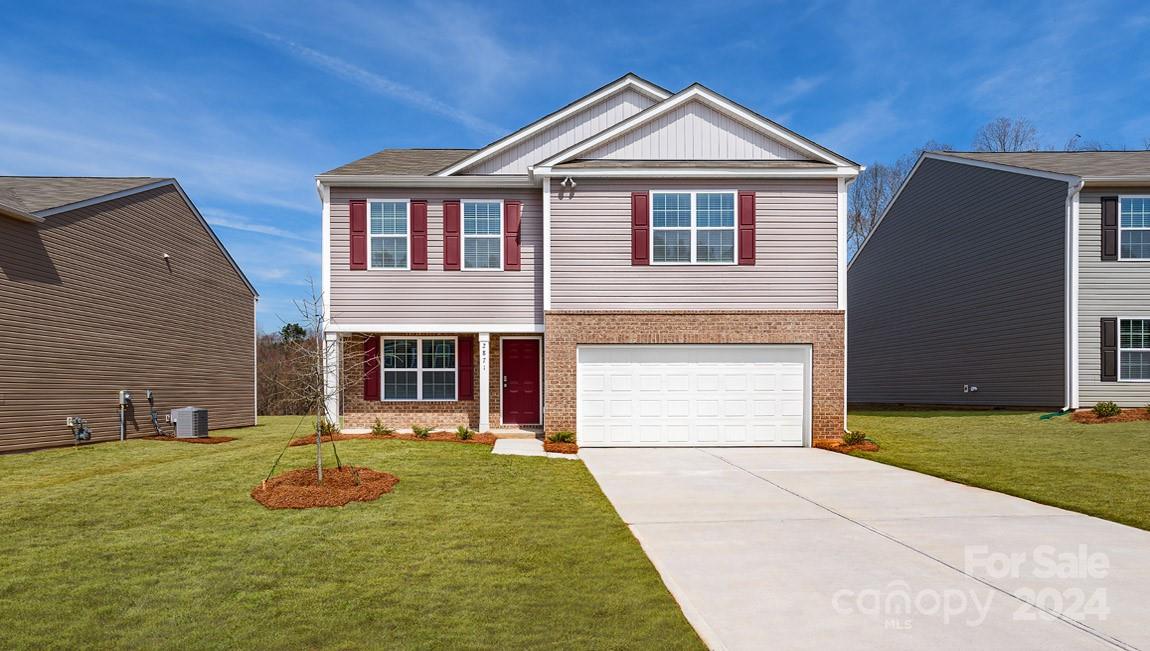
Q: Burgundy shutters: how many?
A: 8